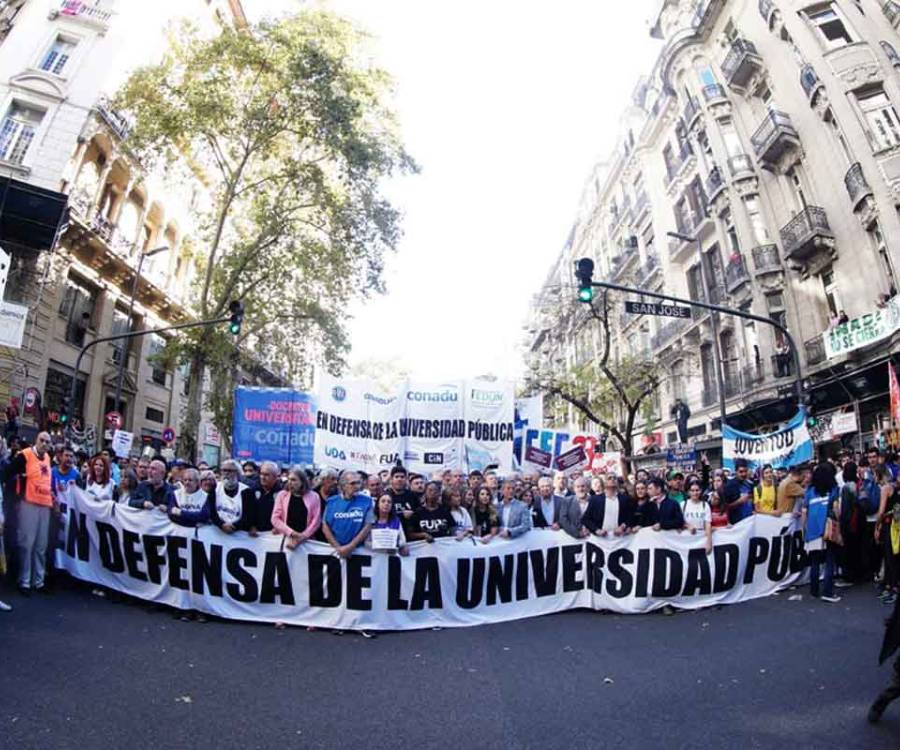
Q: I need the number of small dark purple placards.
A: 2